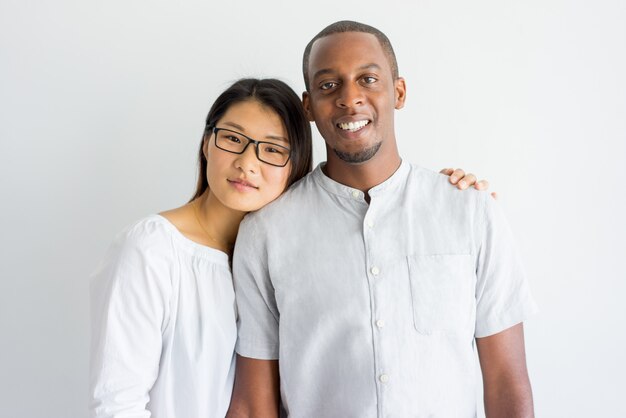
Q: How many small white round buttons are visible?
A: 5